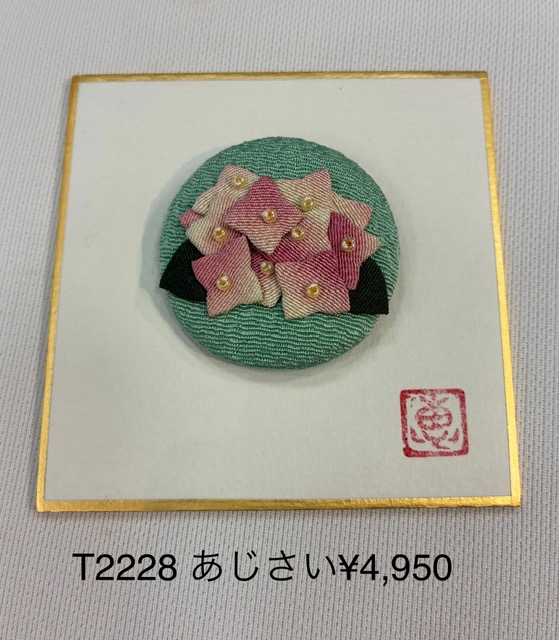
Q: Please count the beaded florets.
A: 9